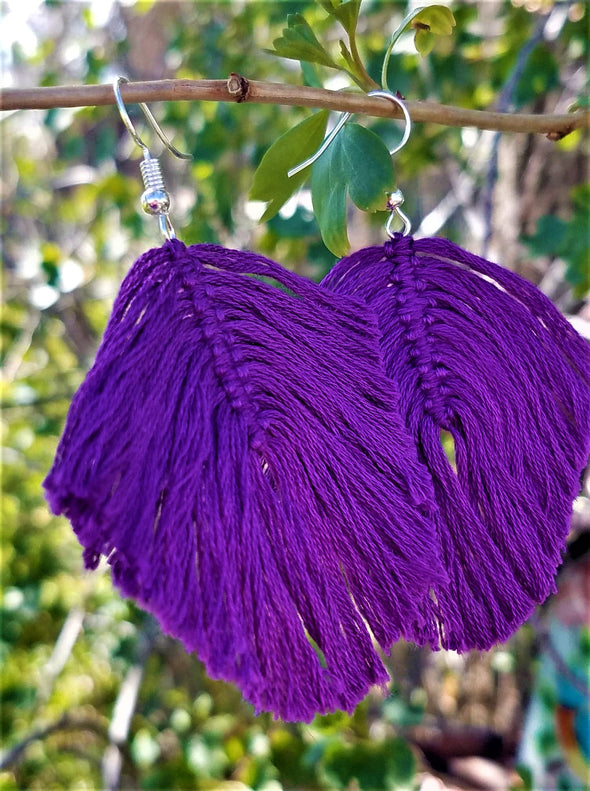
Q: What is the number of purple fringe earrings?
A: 2